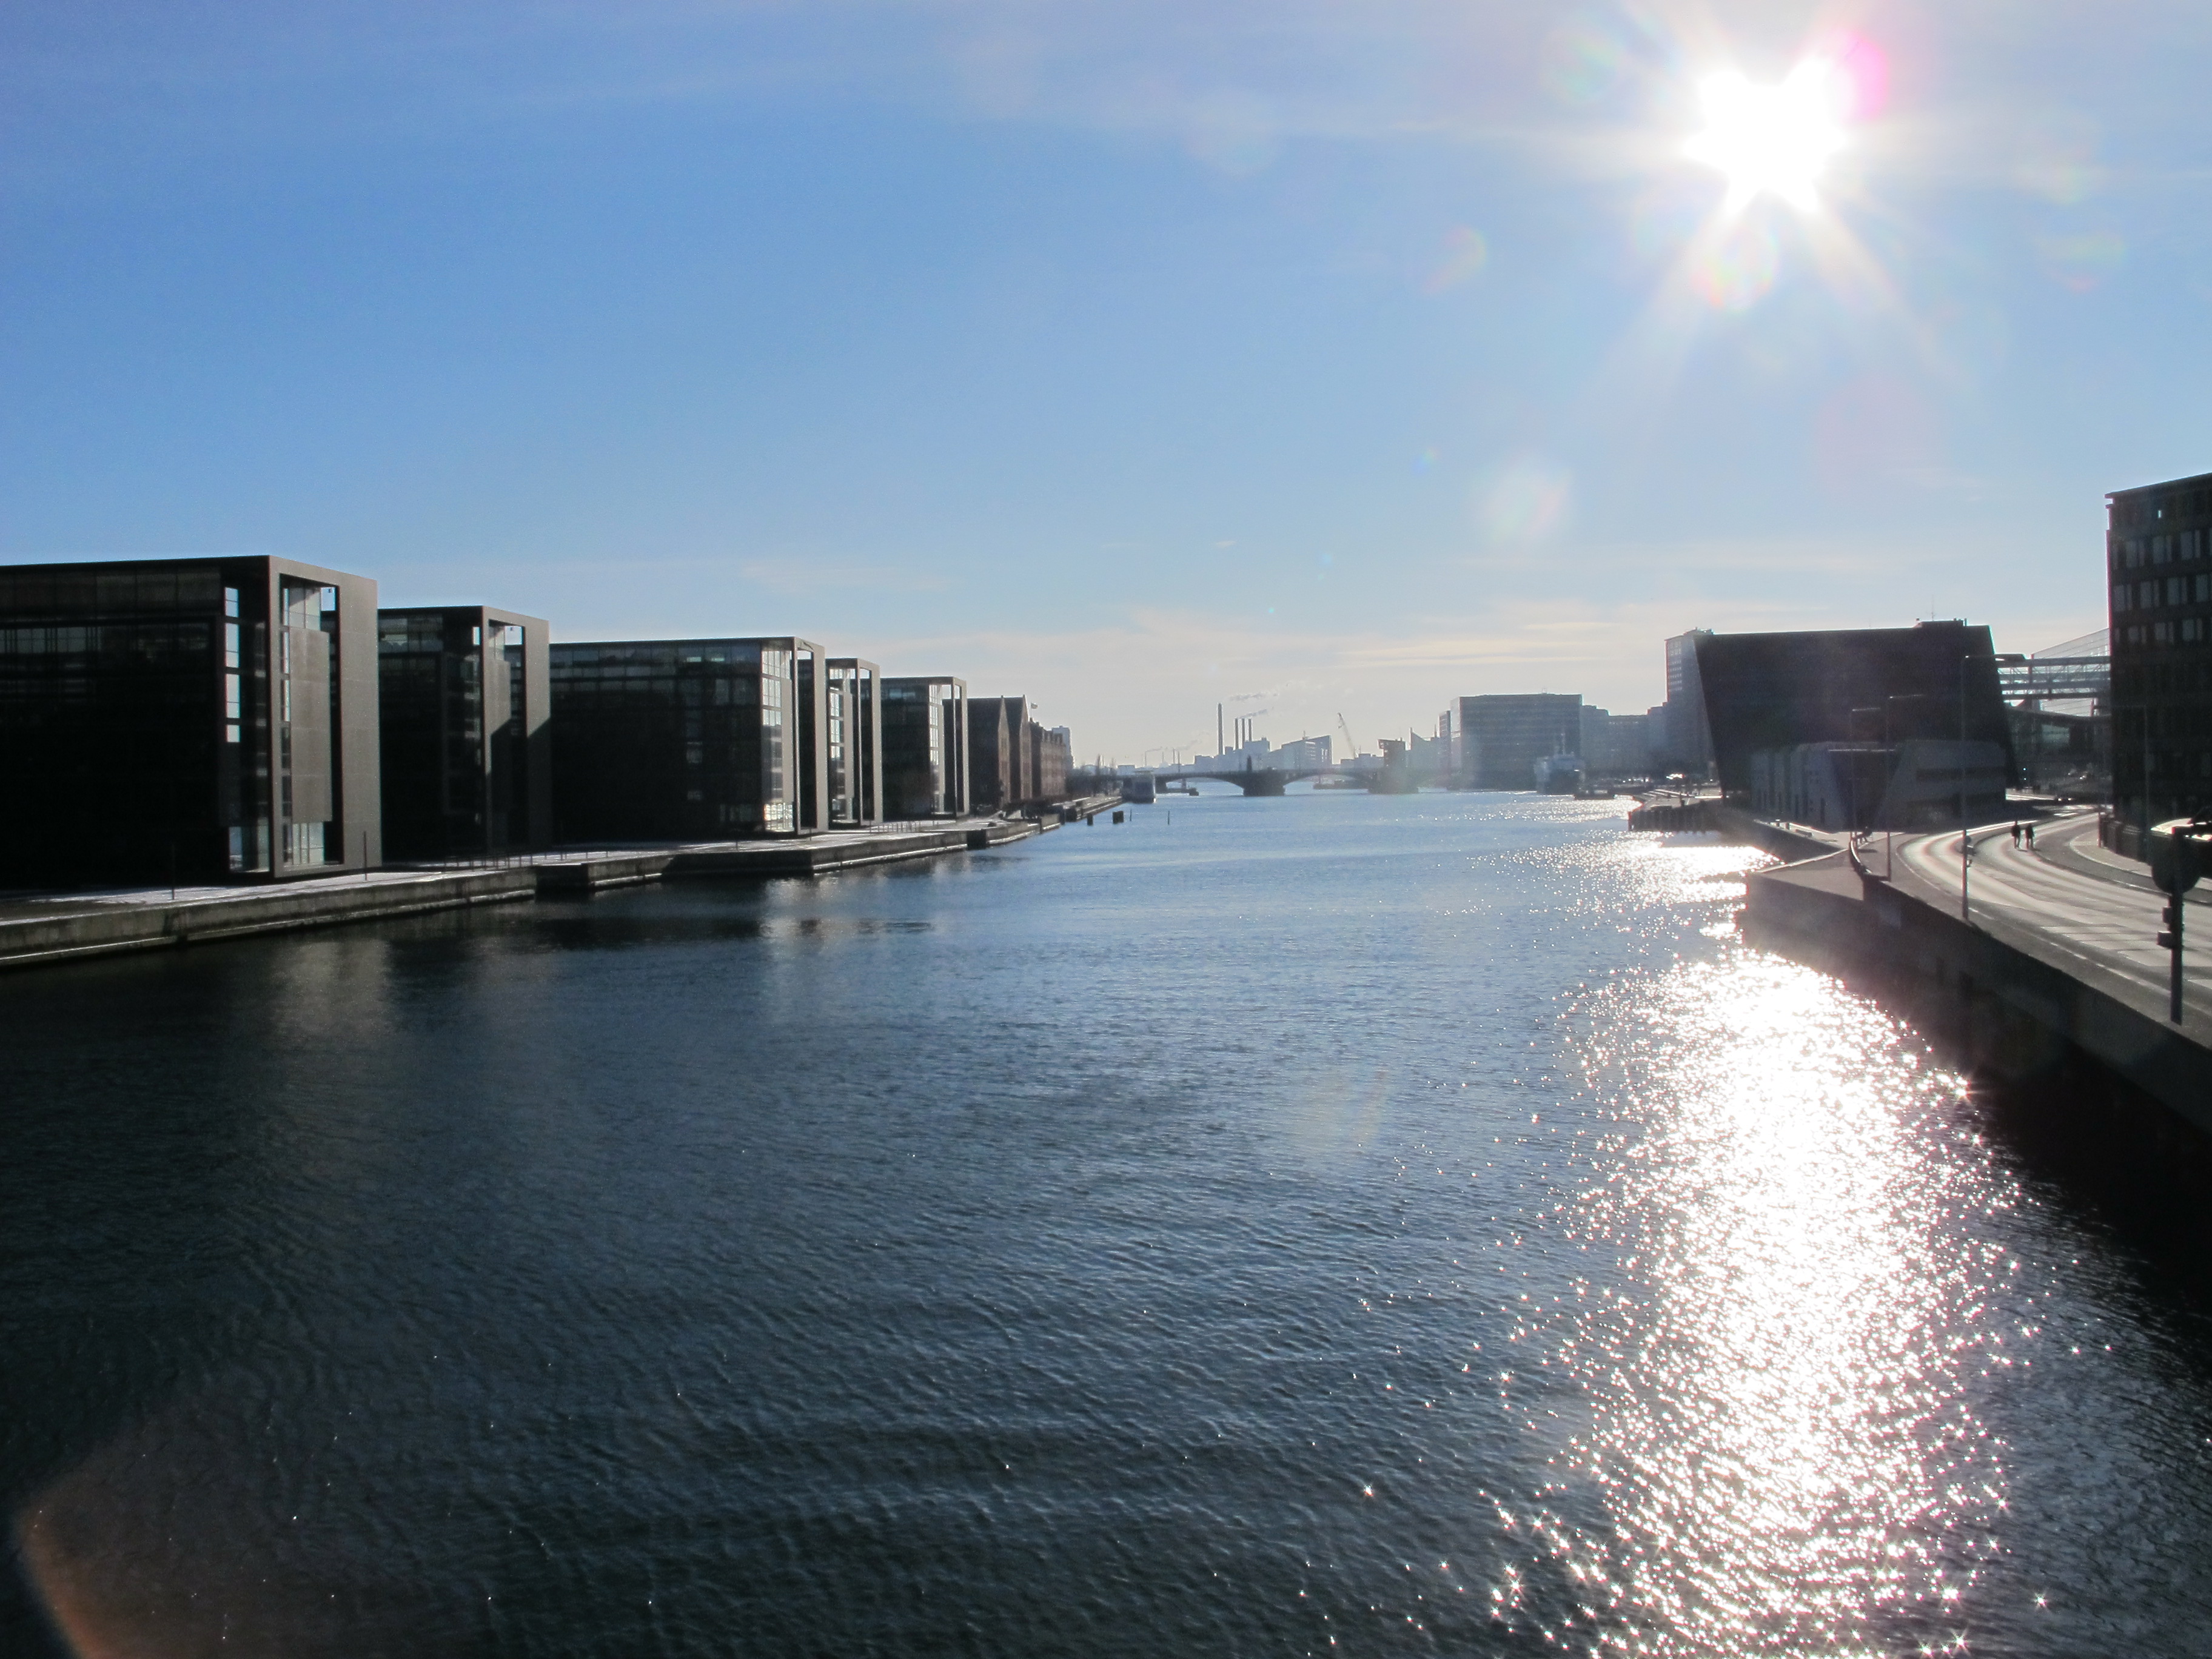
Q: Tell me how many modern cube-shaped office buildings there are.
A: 5